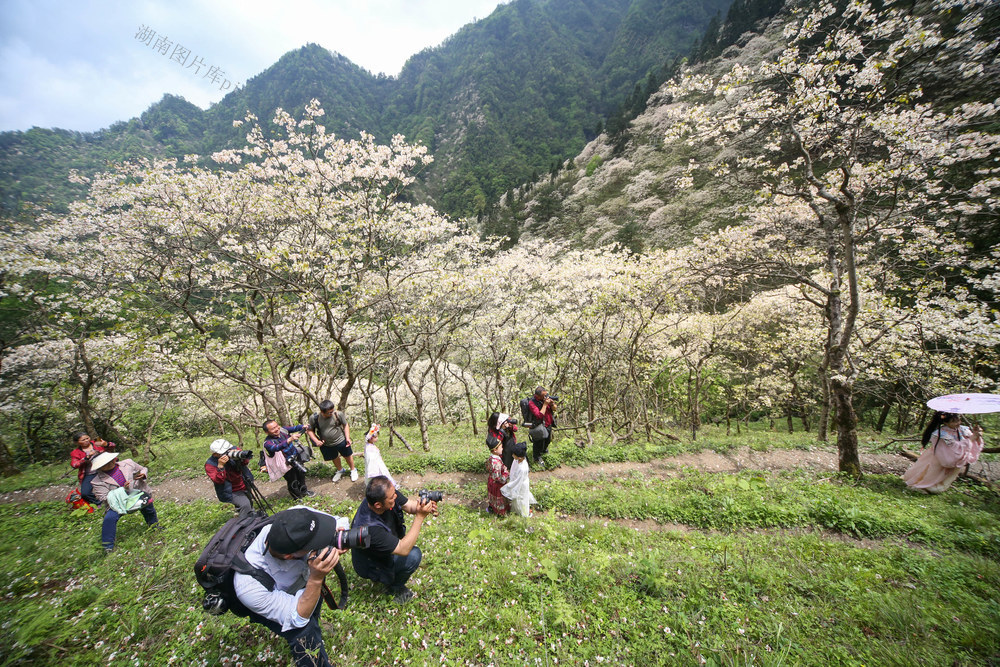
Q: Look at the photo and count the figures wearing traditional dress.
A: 4